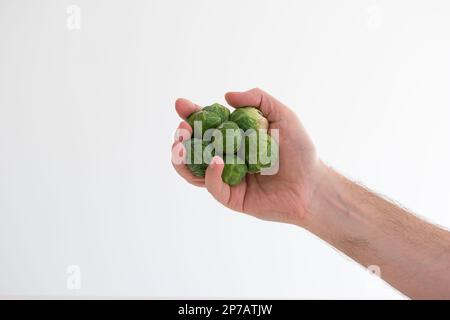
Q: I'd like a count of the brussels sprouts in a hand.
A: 7